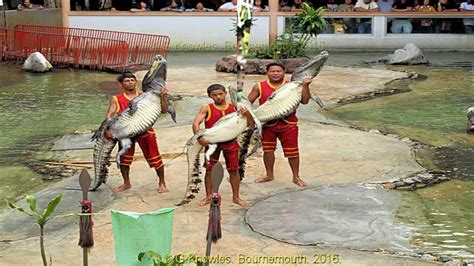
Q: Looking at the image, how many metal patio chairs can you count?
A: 0